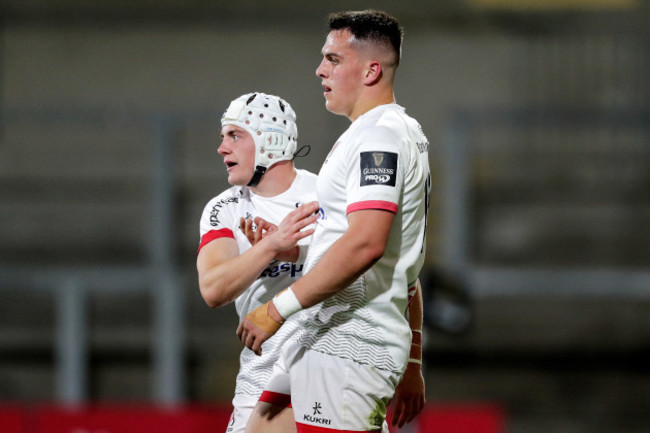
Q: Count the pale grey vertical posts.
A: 3